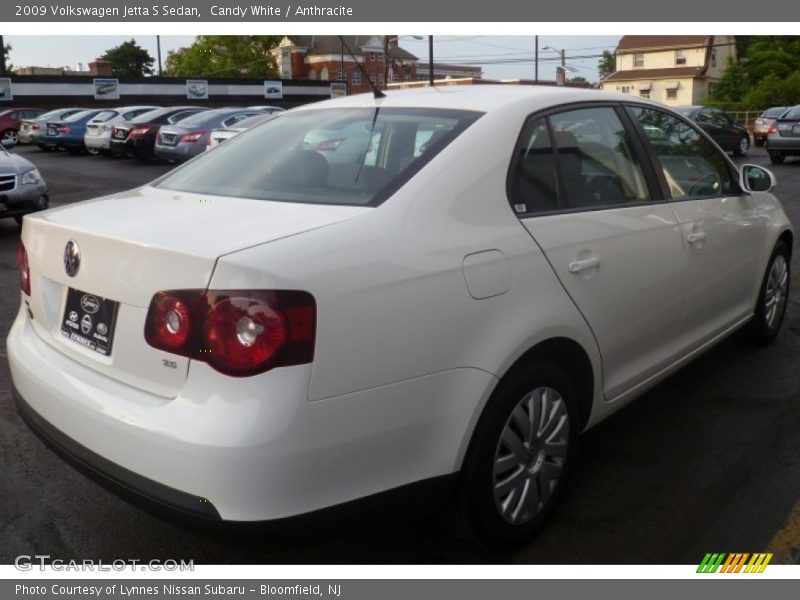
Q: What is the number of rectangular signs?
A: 5